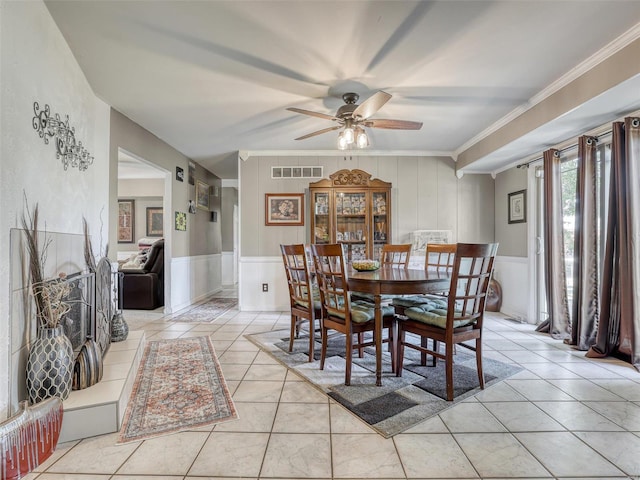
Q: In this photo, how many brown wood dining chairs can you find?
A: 5